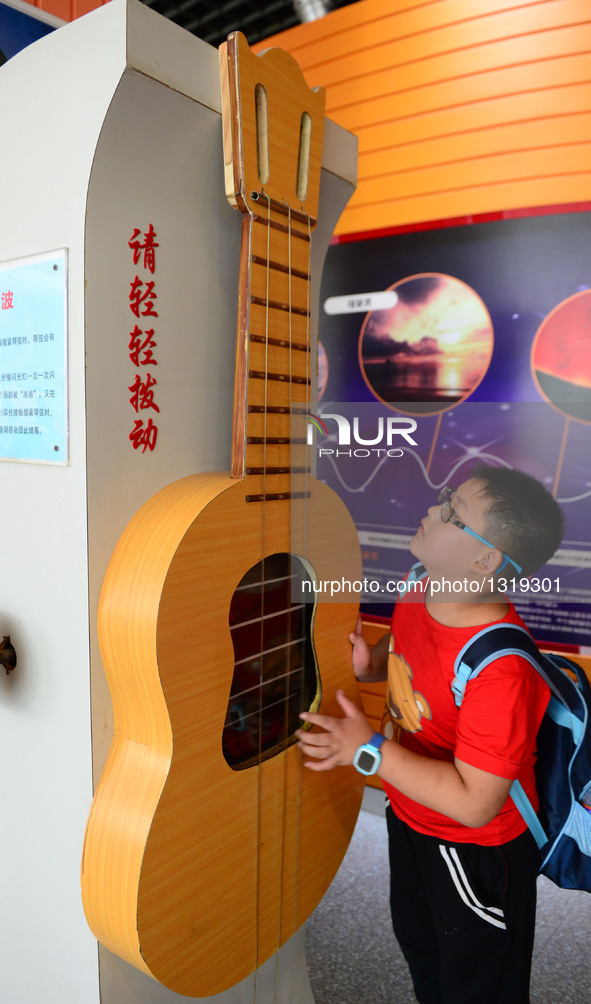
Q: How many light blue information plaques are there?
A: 1